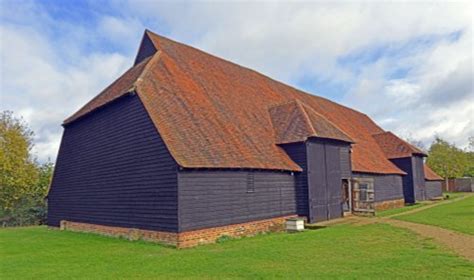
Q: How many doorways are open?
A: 1